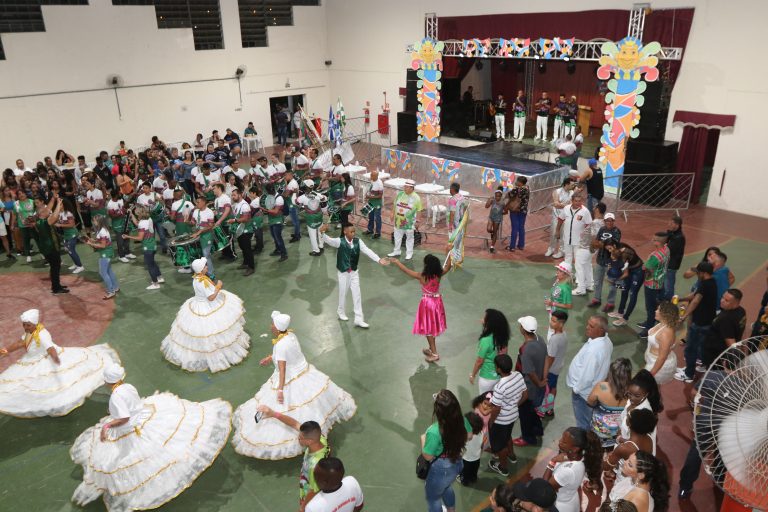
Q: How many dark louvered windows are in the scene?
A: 3